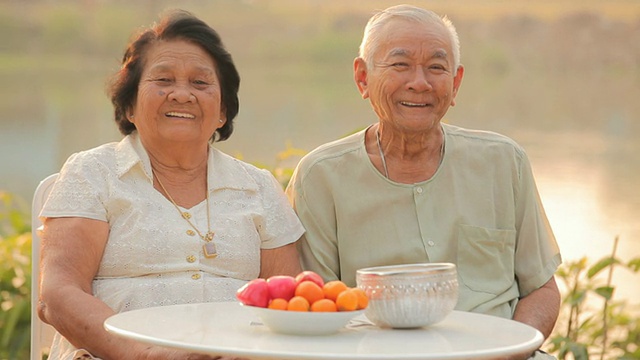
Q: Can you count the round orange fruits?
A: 7